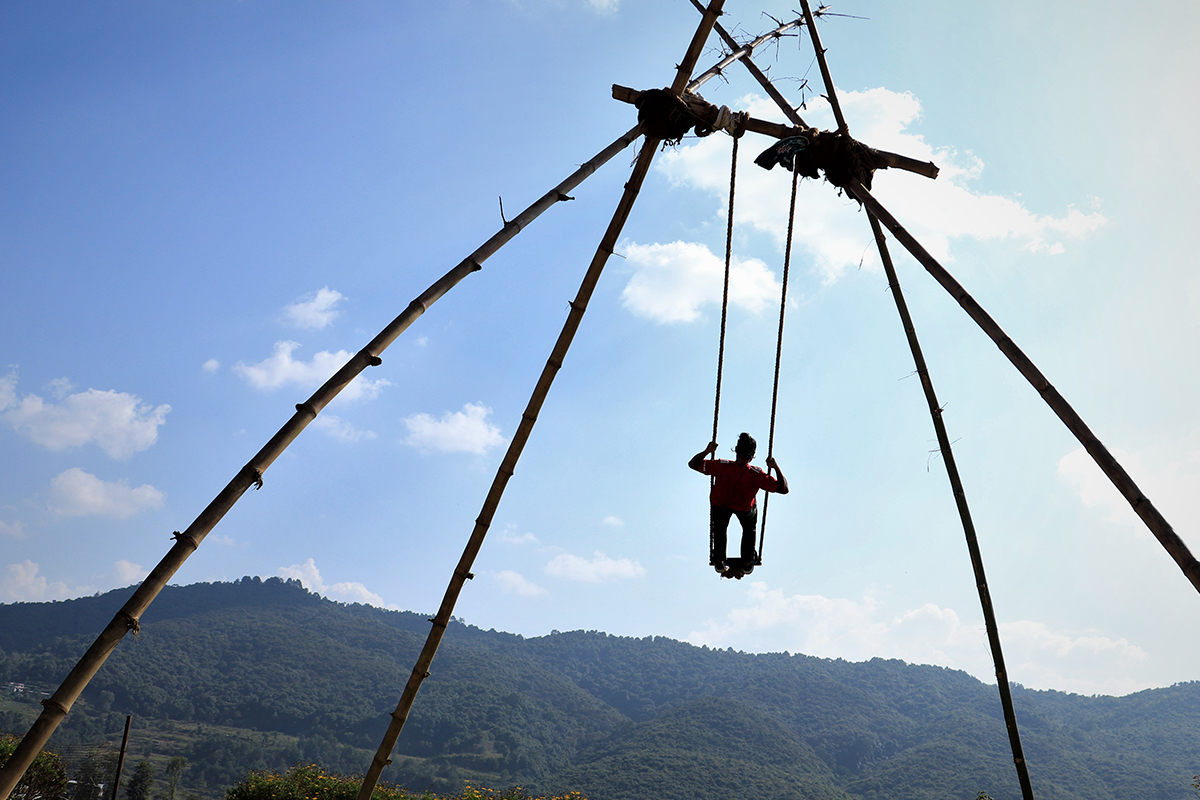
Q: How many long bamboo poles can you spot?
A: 4